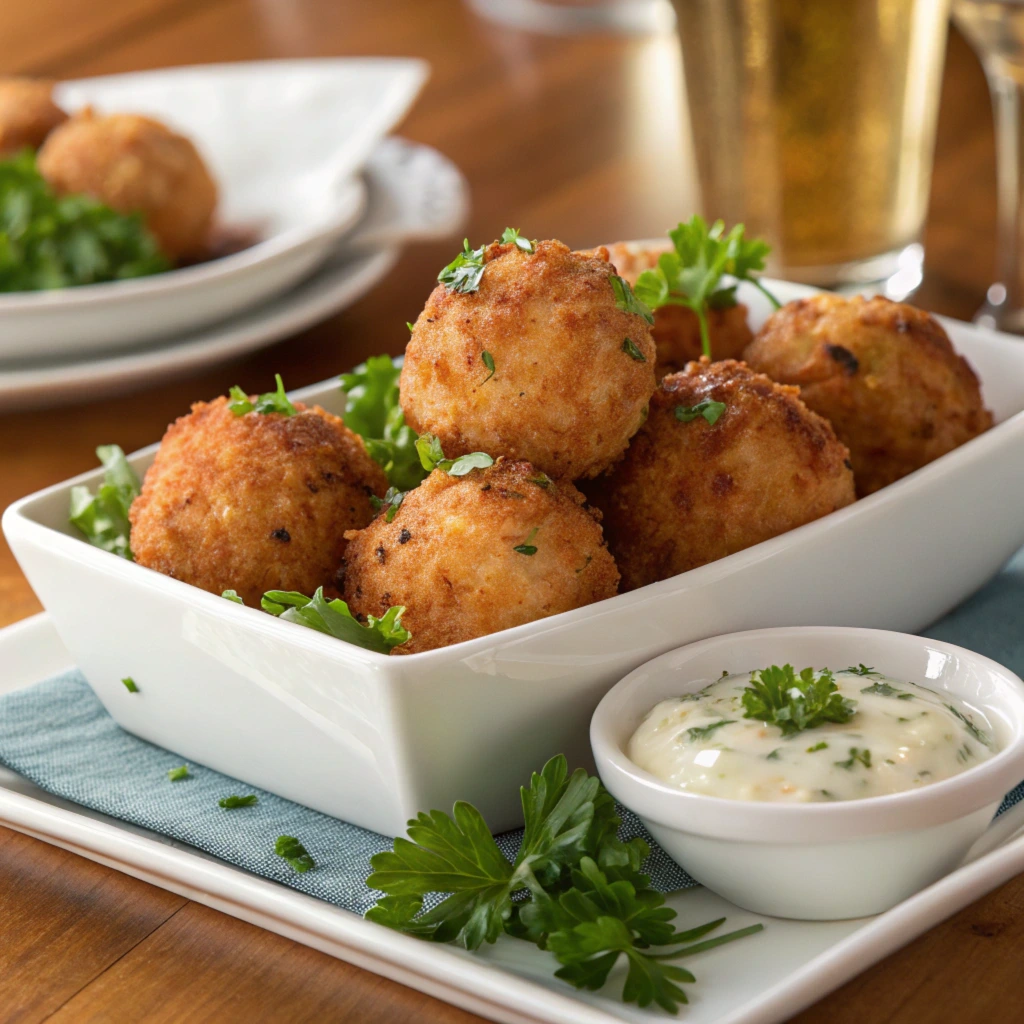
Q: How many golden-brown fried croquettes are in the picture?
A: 8